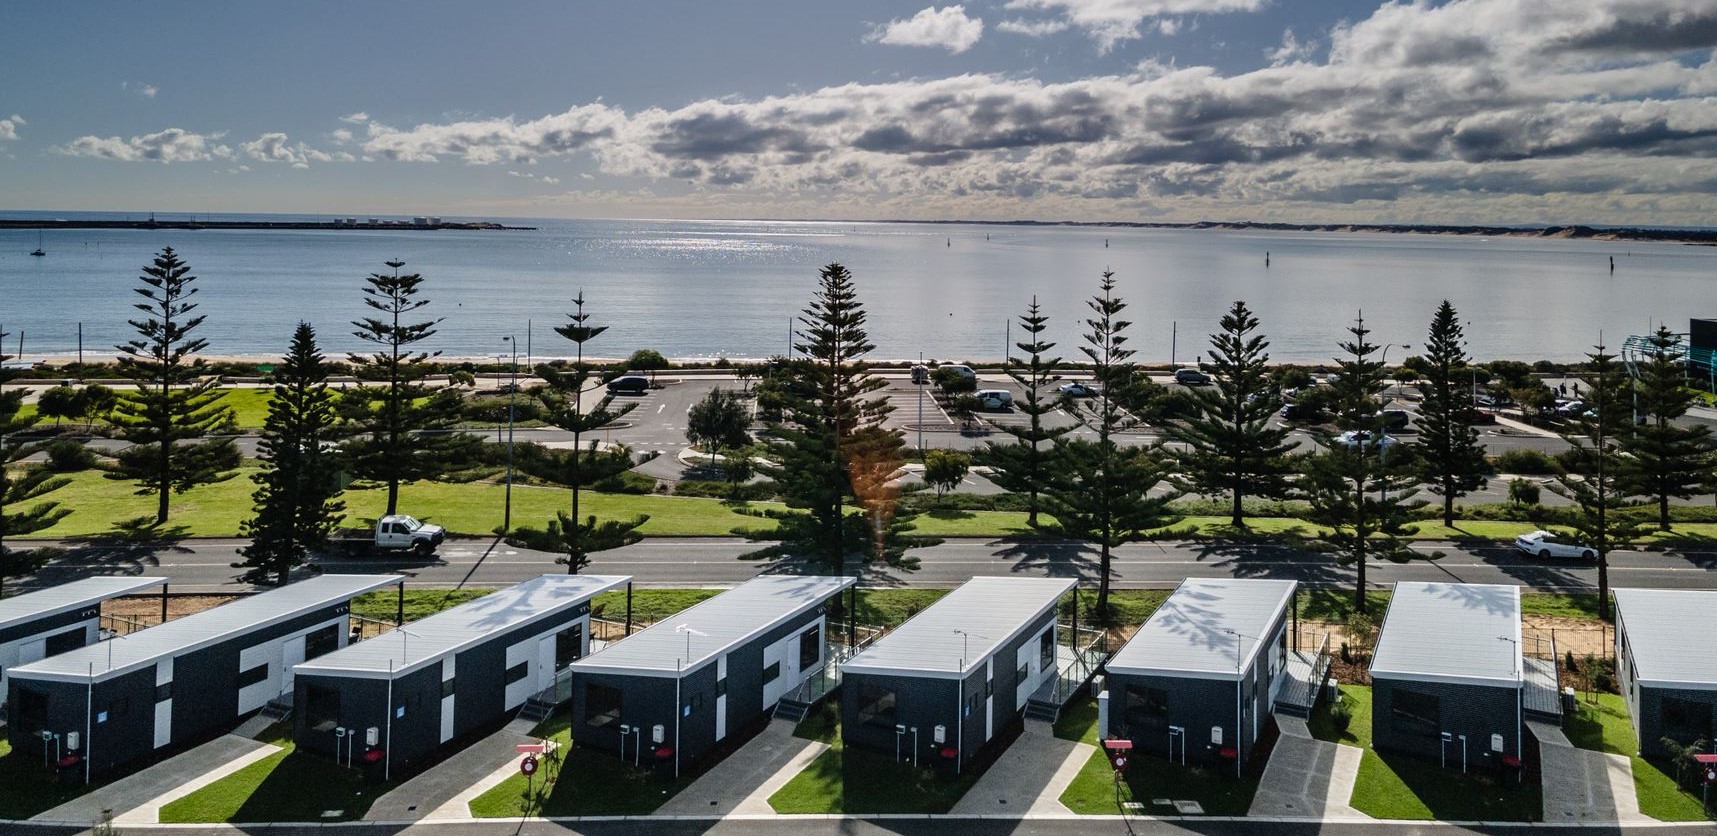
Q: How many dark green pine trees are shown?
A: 13